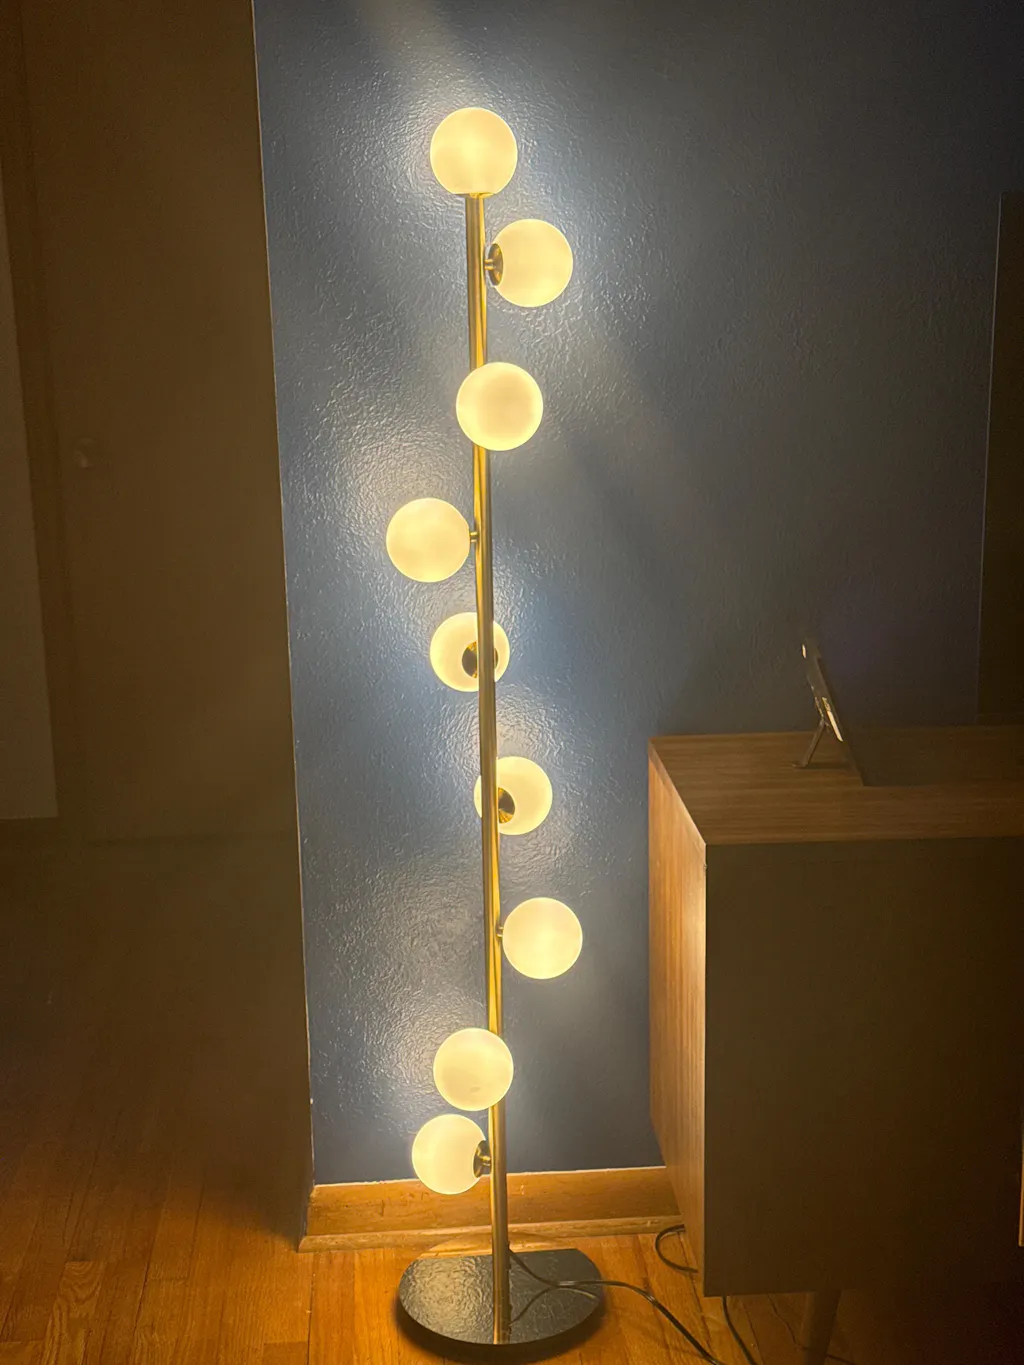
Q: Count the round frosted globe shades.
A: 9